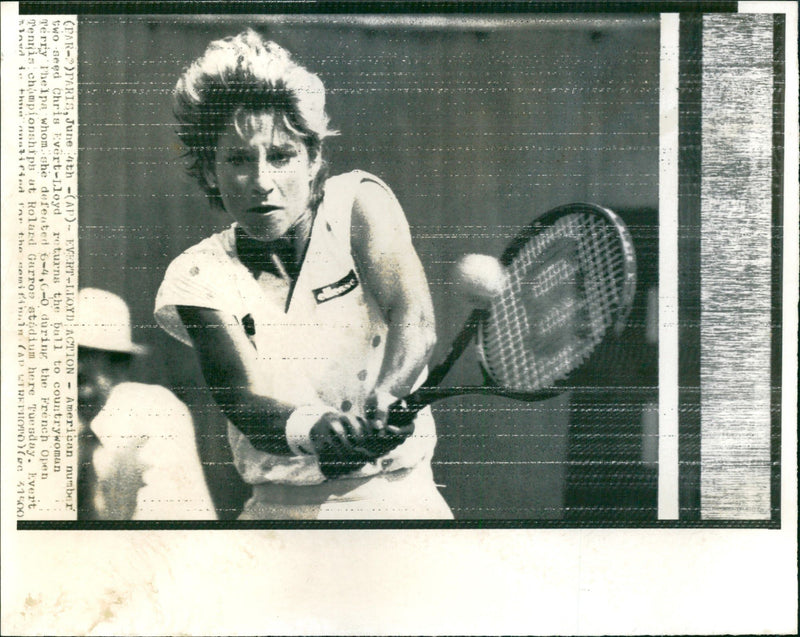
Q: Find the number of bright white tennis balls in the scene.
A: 1